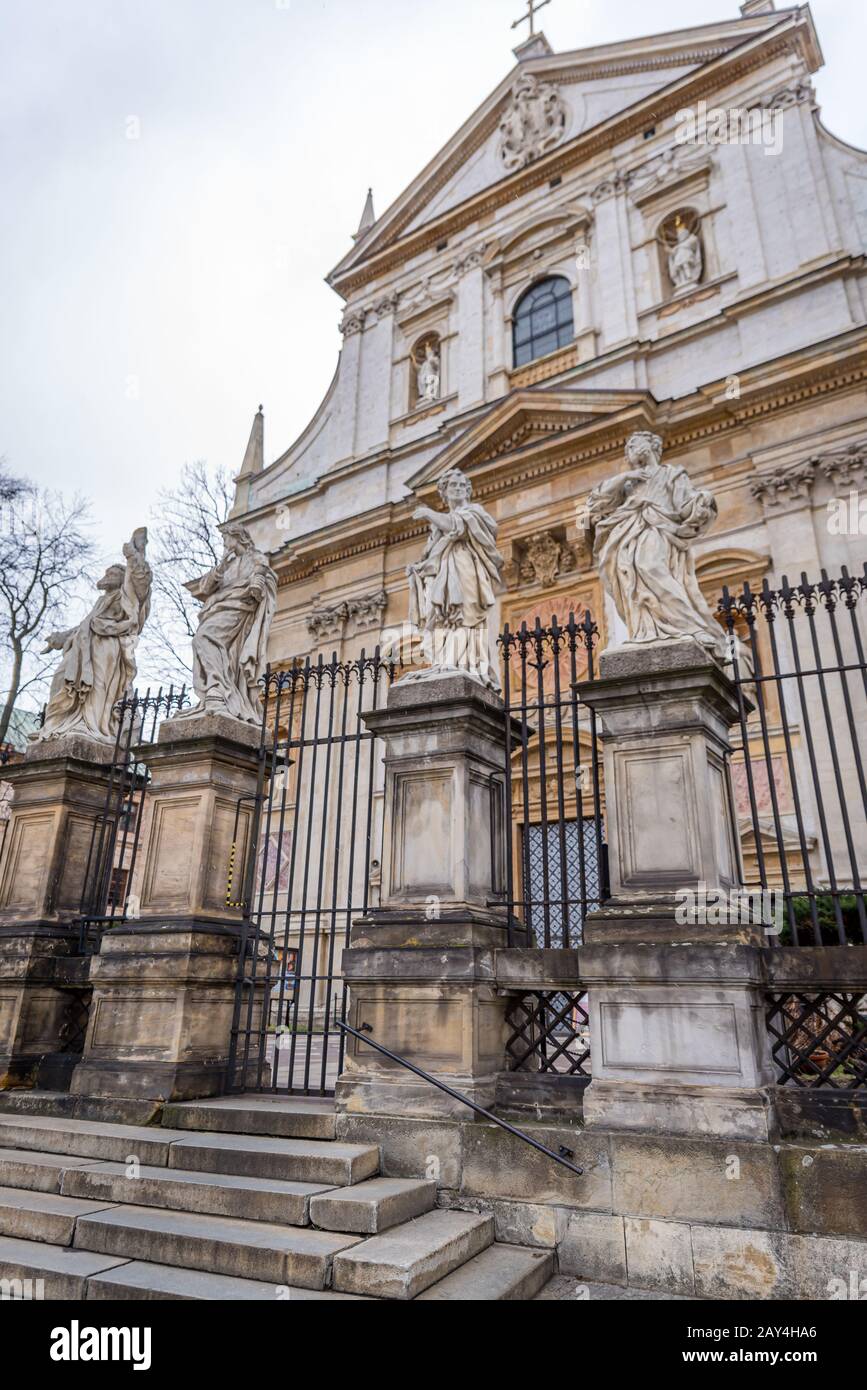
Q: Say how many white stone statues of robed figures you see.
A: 6